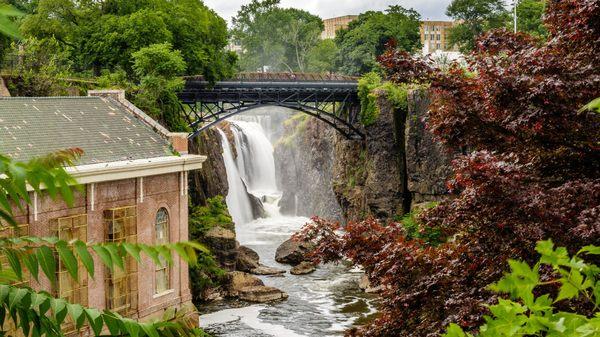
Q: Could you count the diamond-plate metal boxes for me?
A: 0